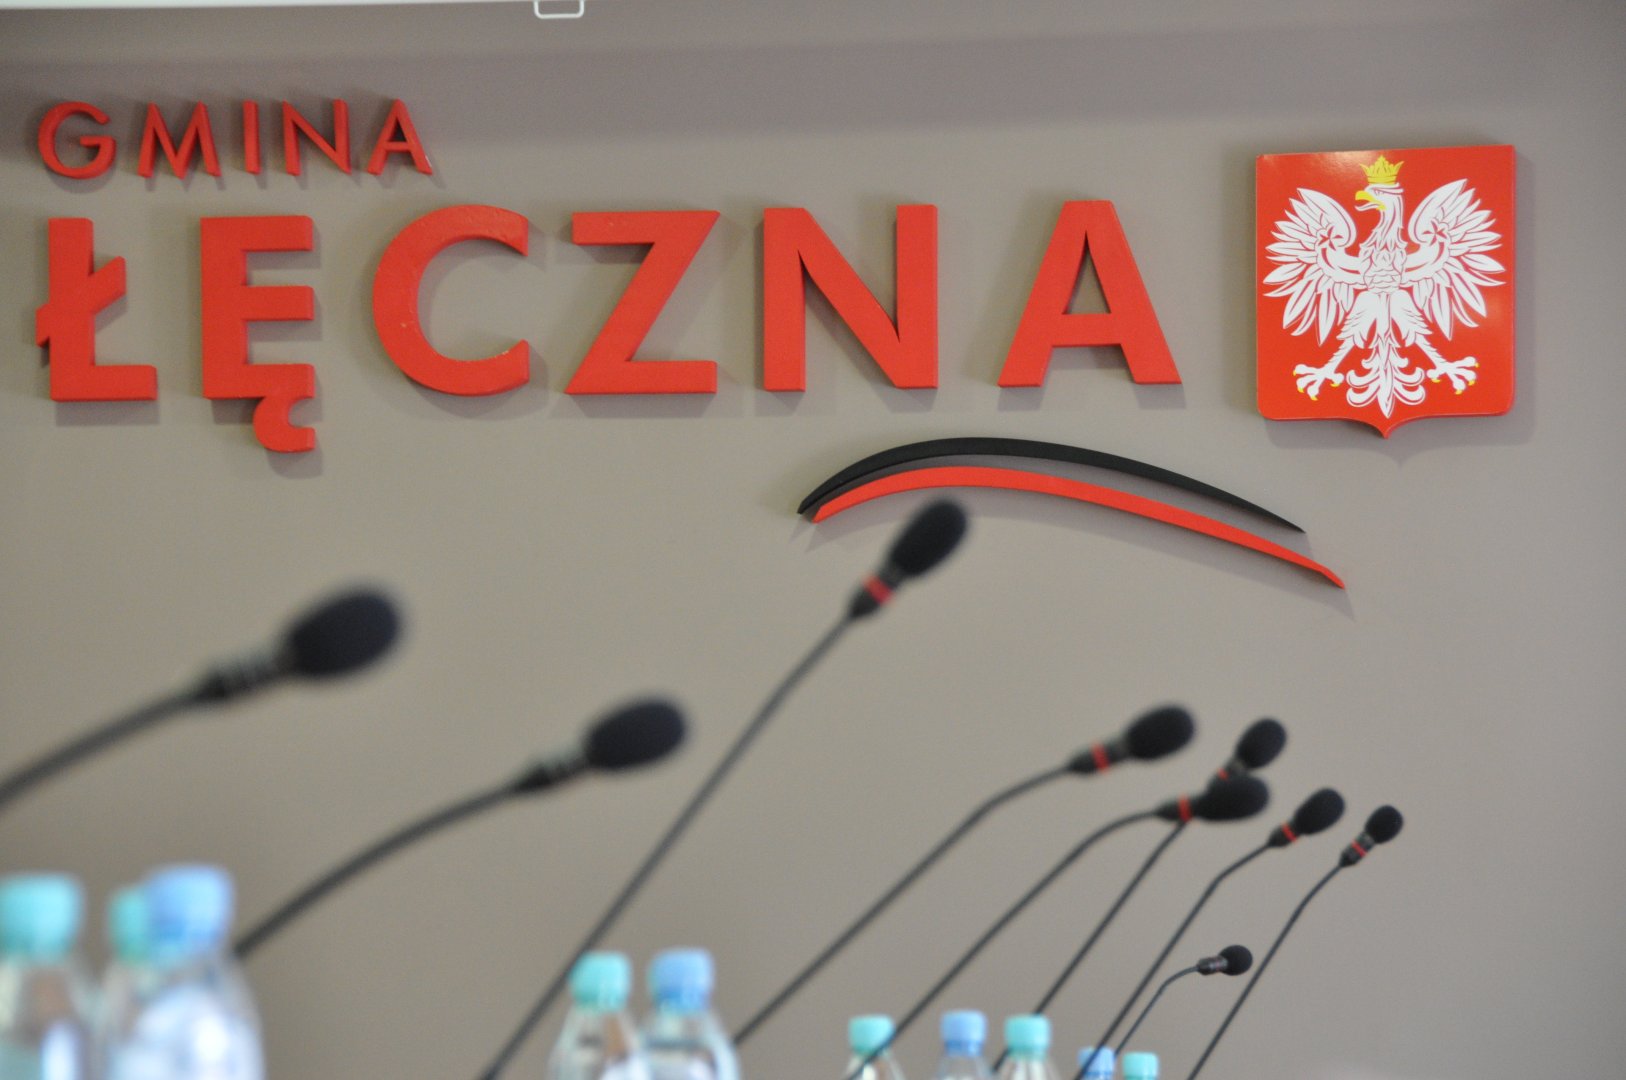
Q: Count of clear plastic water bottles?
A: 10